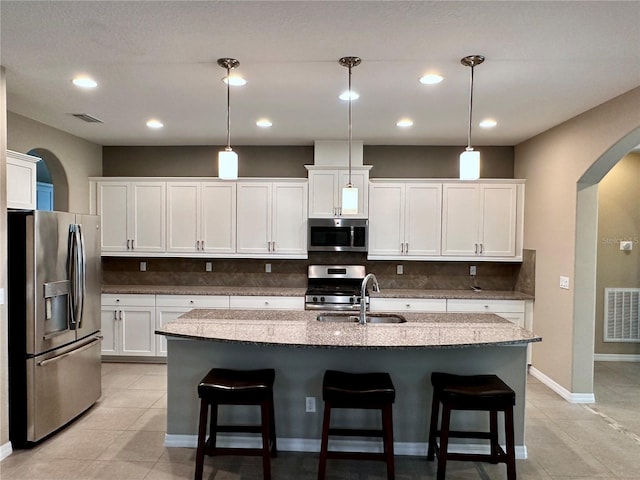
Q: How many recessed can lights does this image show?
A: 8